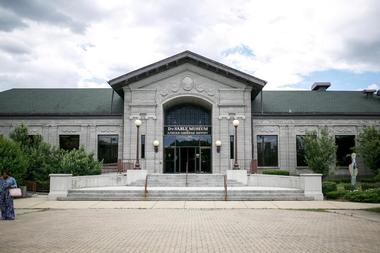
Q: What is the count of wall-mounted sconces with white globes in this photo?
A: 2